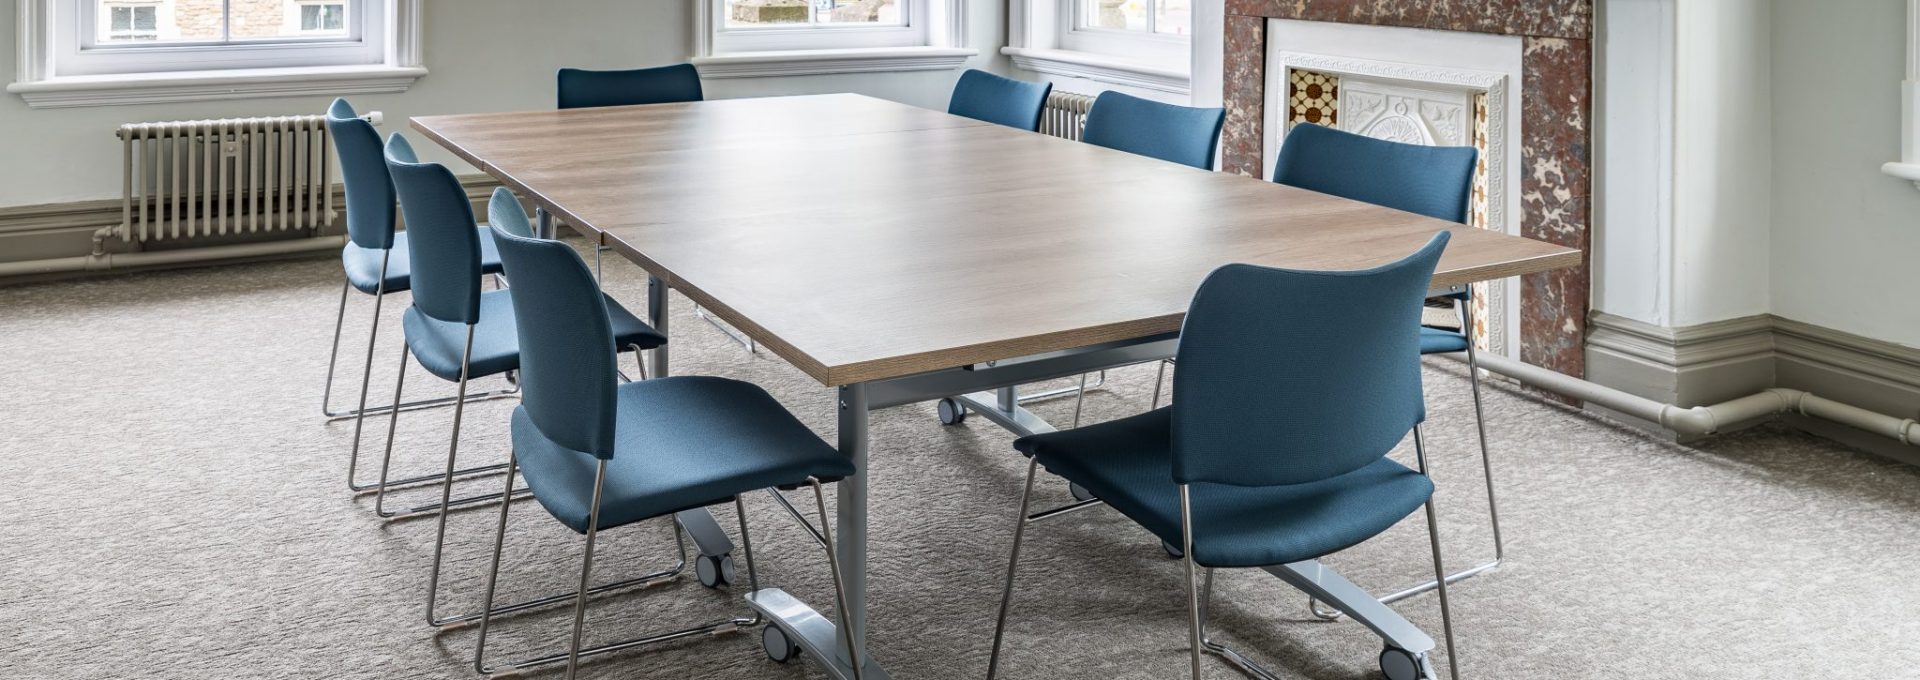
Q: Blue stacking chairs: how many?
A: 8